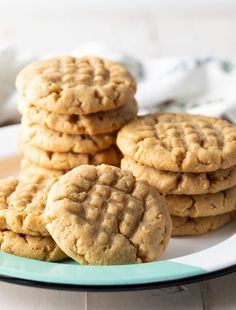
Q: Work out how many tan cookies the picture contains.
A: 12